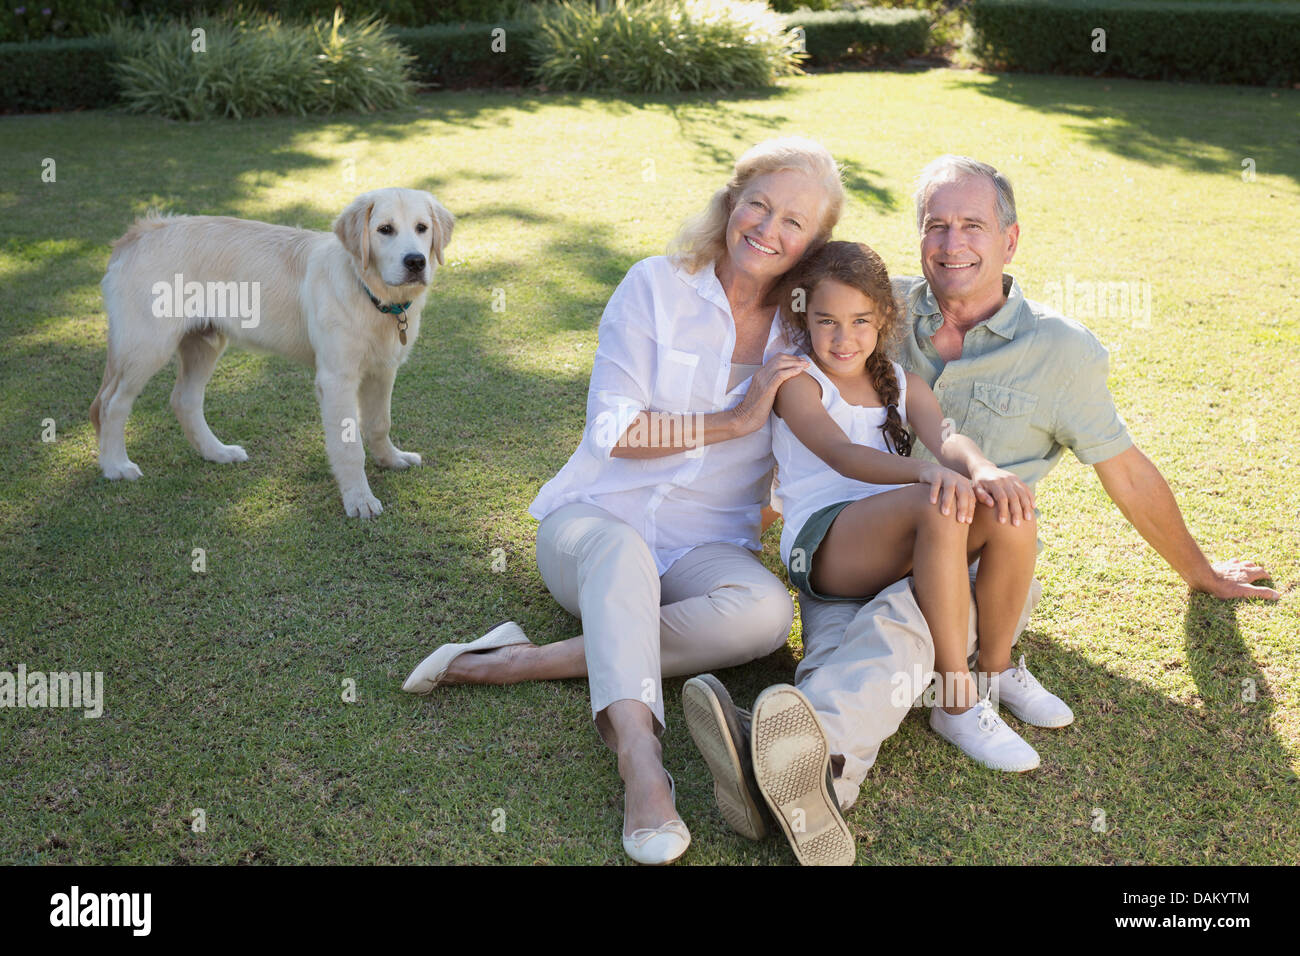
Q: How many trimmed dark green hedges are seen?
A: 4